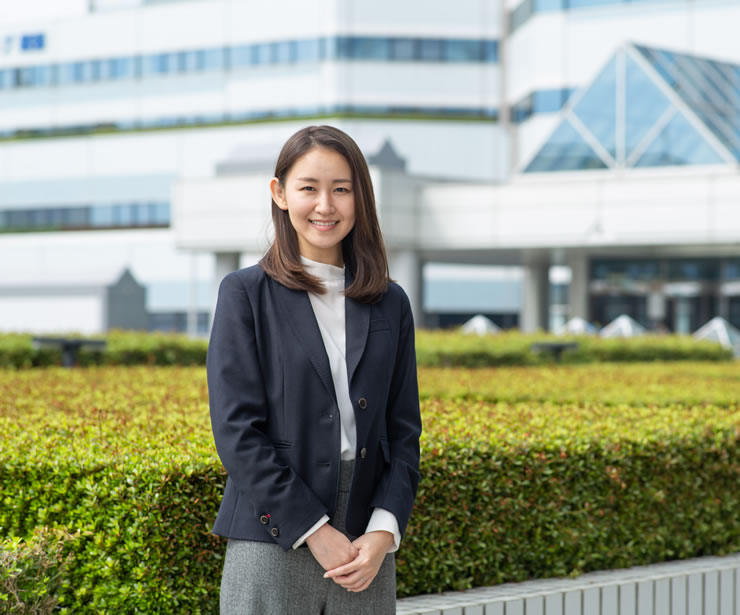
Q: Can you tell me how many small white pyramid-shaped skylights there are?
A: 4